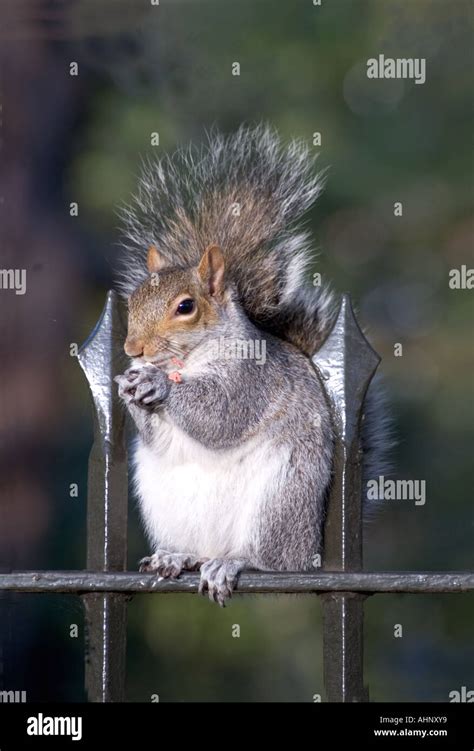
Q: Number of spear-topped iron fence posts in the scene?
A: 2